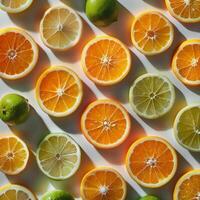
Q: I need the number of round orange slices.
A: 11